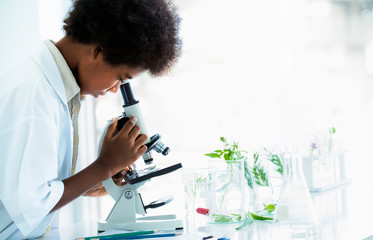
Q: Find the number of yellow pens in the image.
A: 0